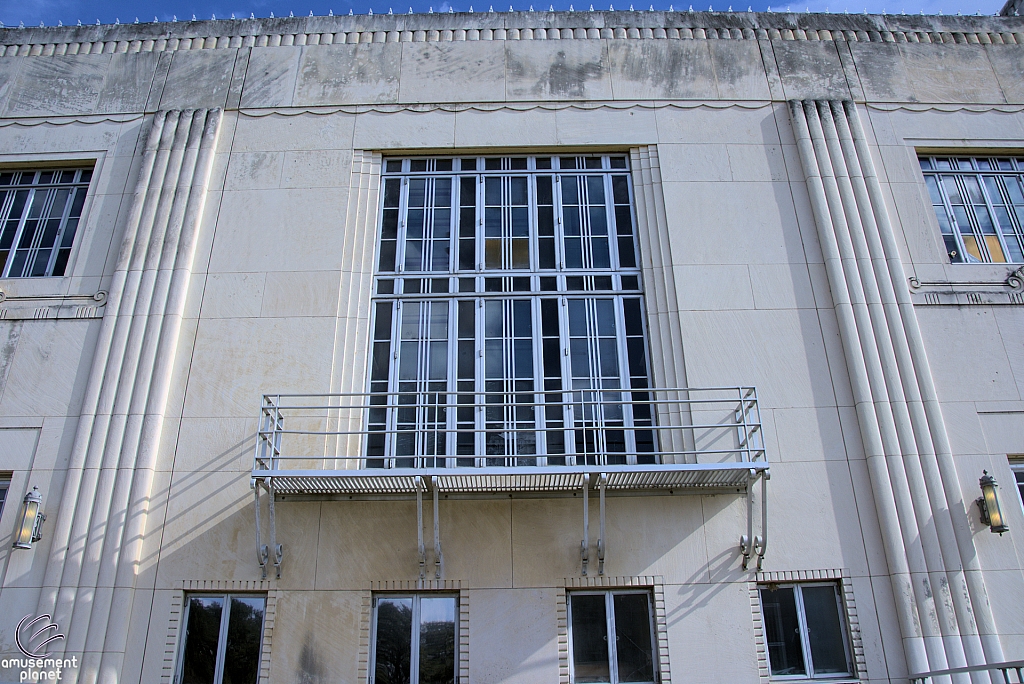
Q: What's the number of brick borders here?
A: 4